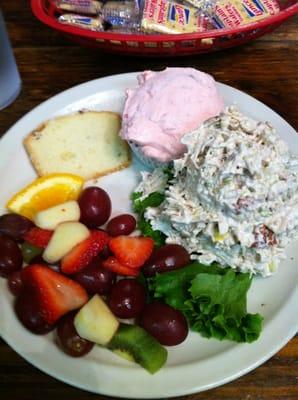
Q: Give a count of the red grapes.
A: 11